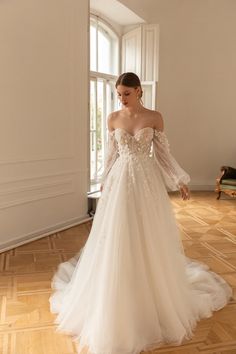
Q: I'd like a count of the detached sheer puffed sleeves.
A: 2